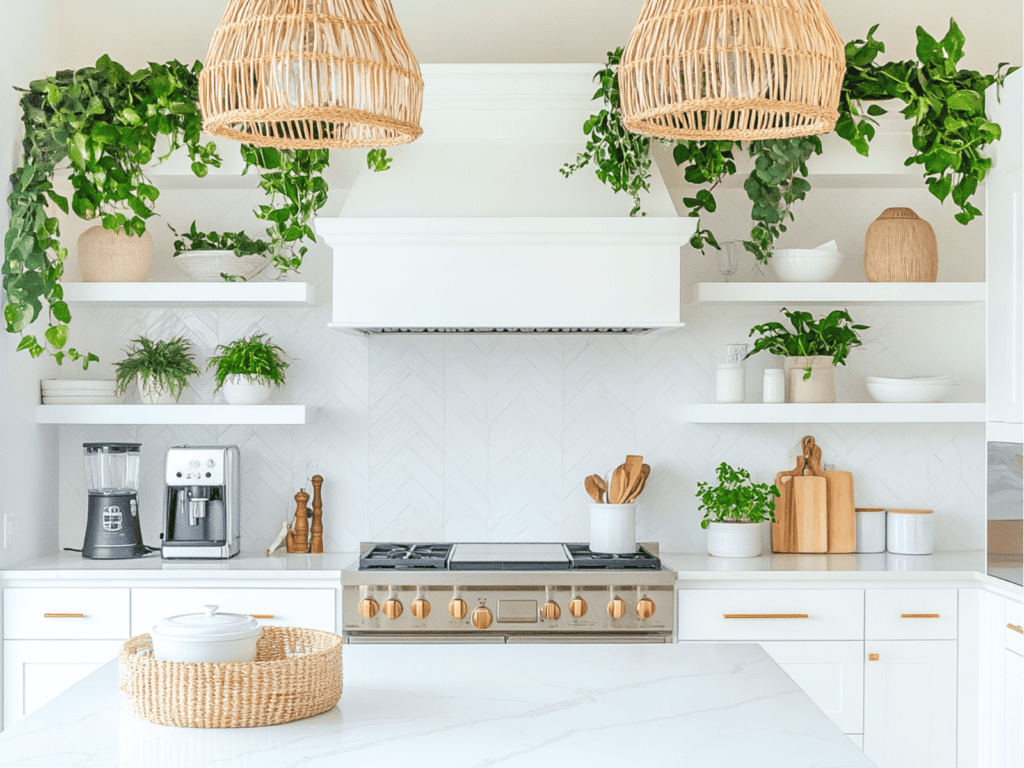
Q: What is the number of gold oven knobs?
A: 9